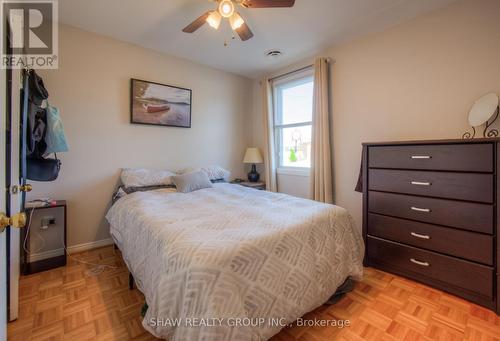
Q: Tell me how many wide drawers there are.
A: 5